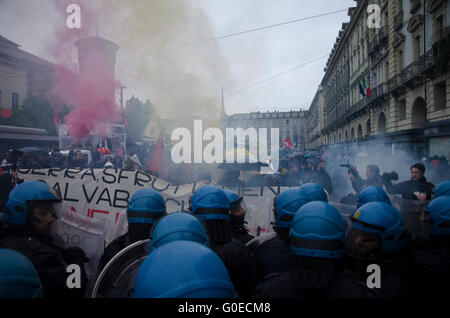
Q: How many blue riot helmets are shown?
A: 14